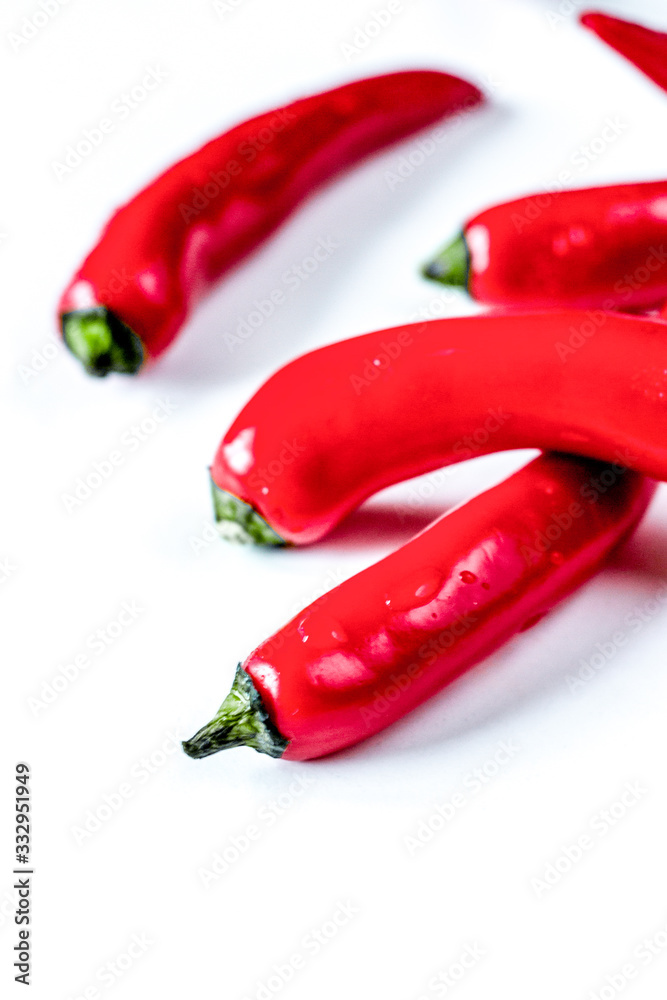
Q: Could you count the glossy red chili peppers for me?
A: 5